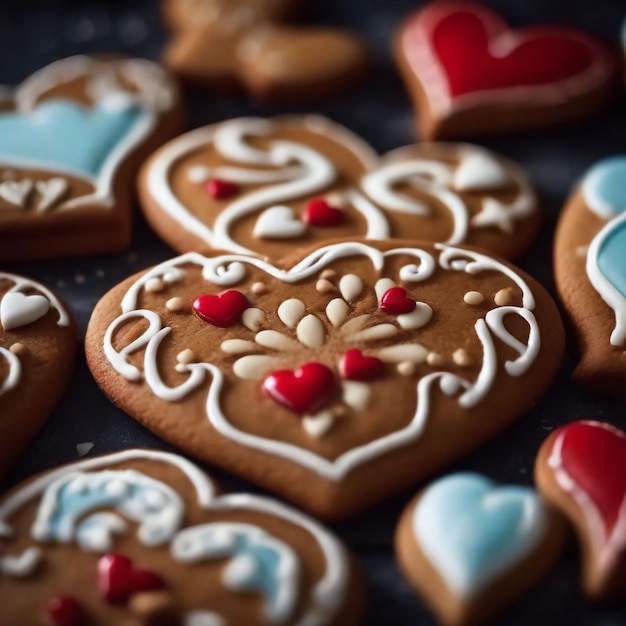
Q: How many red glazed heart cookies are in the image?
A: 2